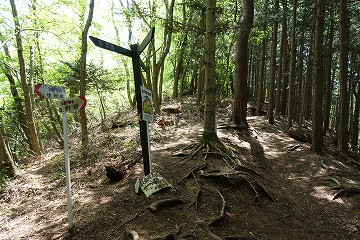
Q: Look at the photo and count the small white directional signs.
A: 2